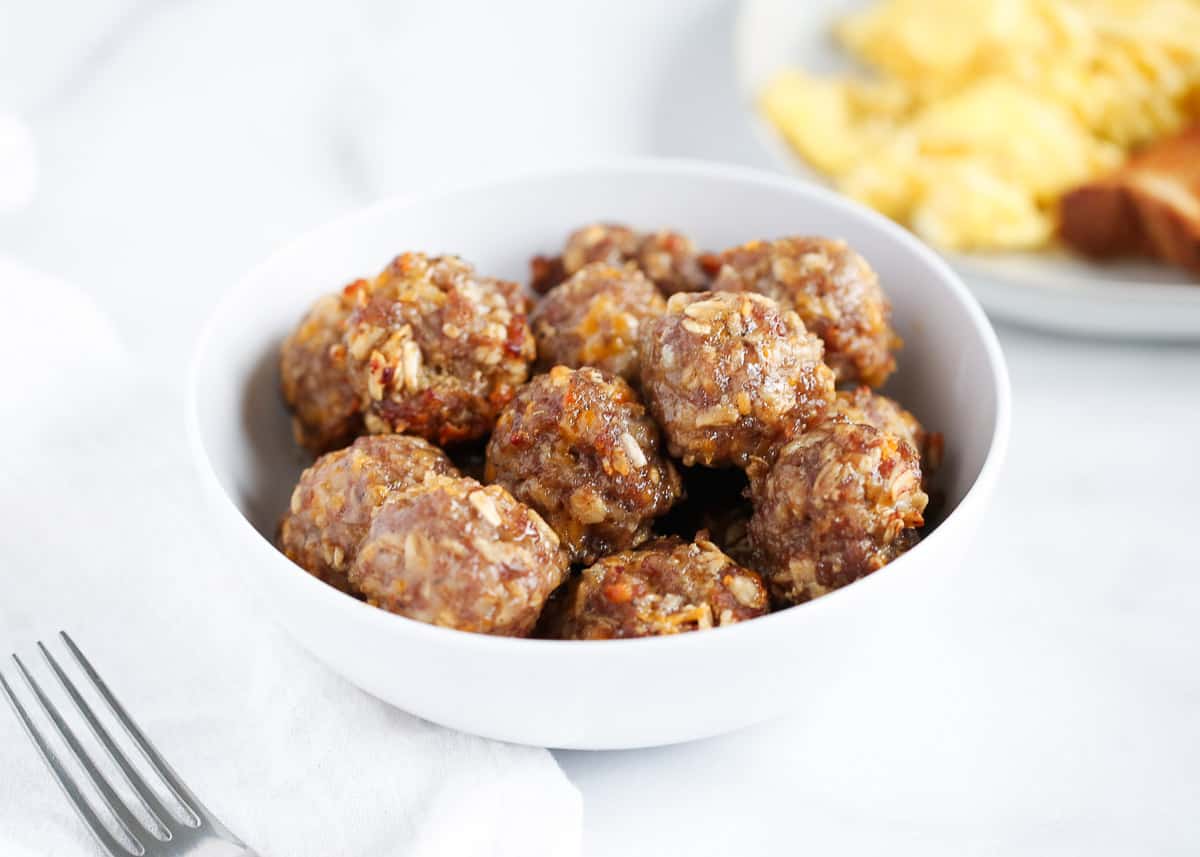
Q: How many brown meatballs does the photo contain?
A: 12